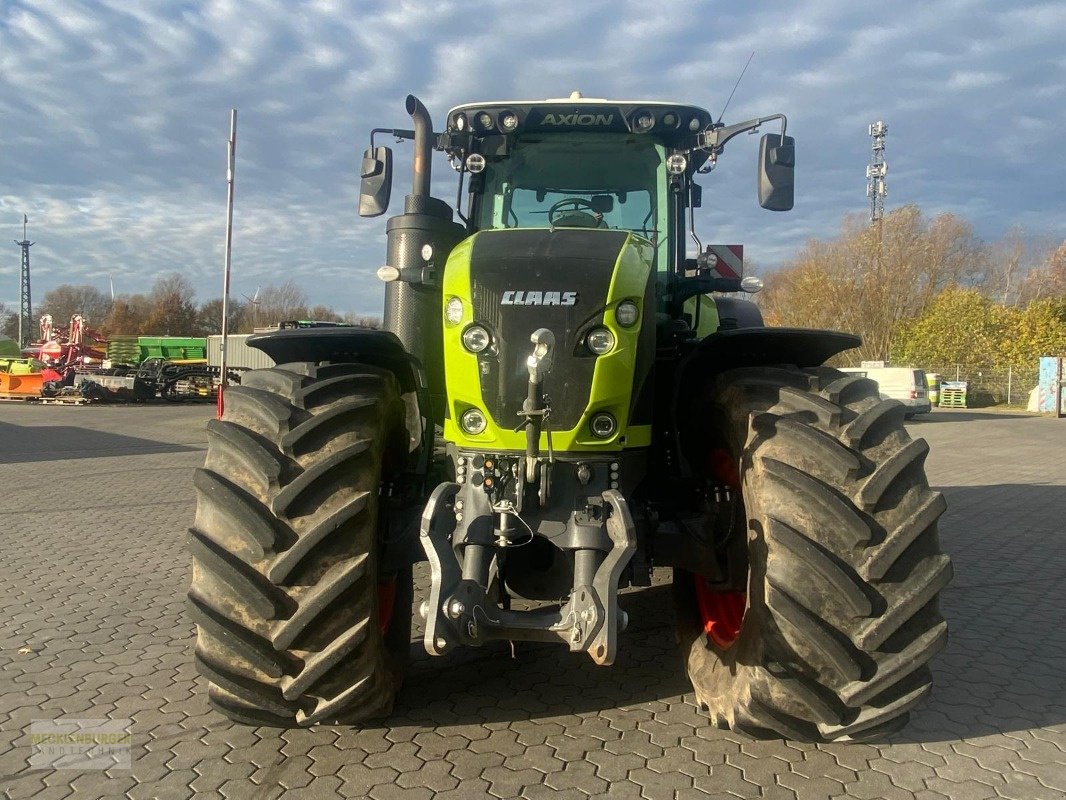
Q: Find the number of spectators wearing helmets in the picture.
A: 0